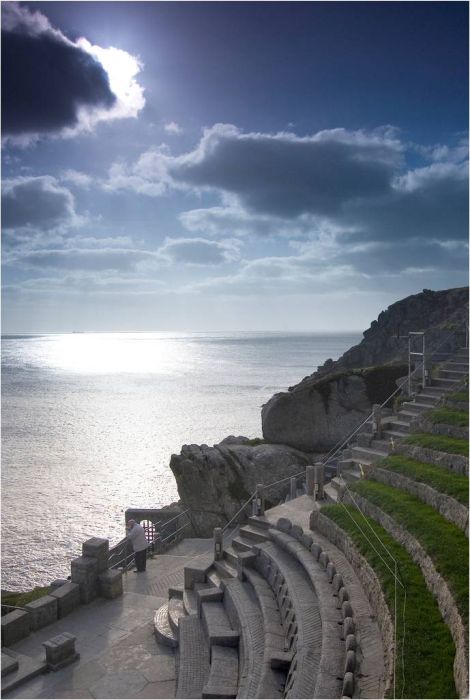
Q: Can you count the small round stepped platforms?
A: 3